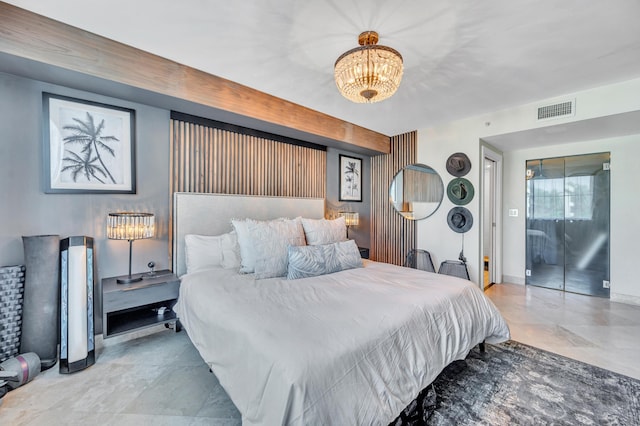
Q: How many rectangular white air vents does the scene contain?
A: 1